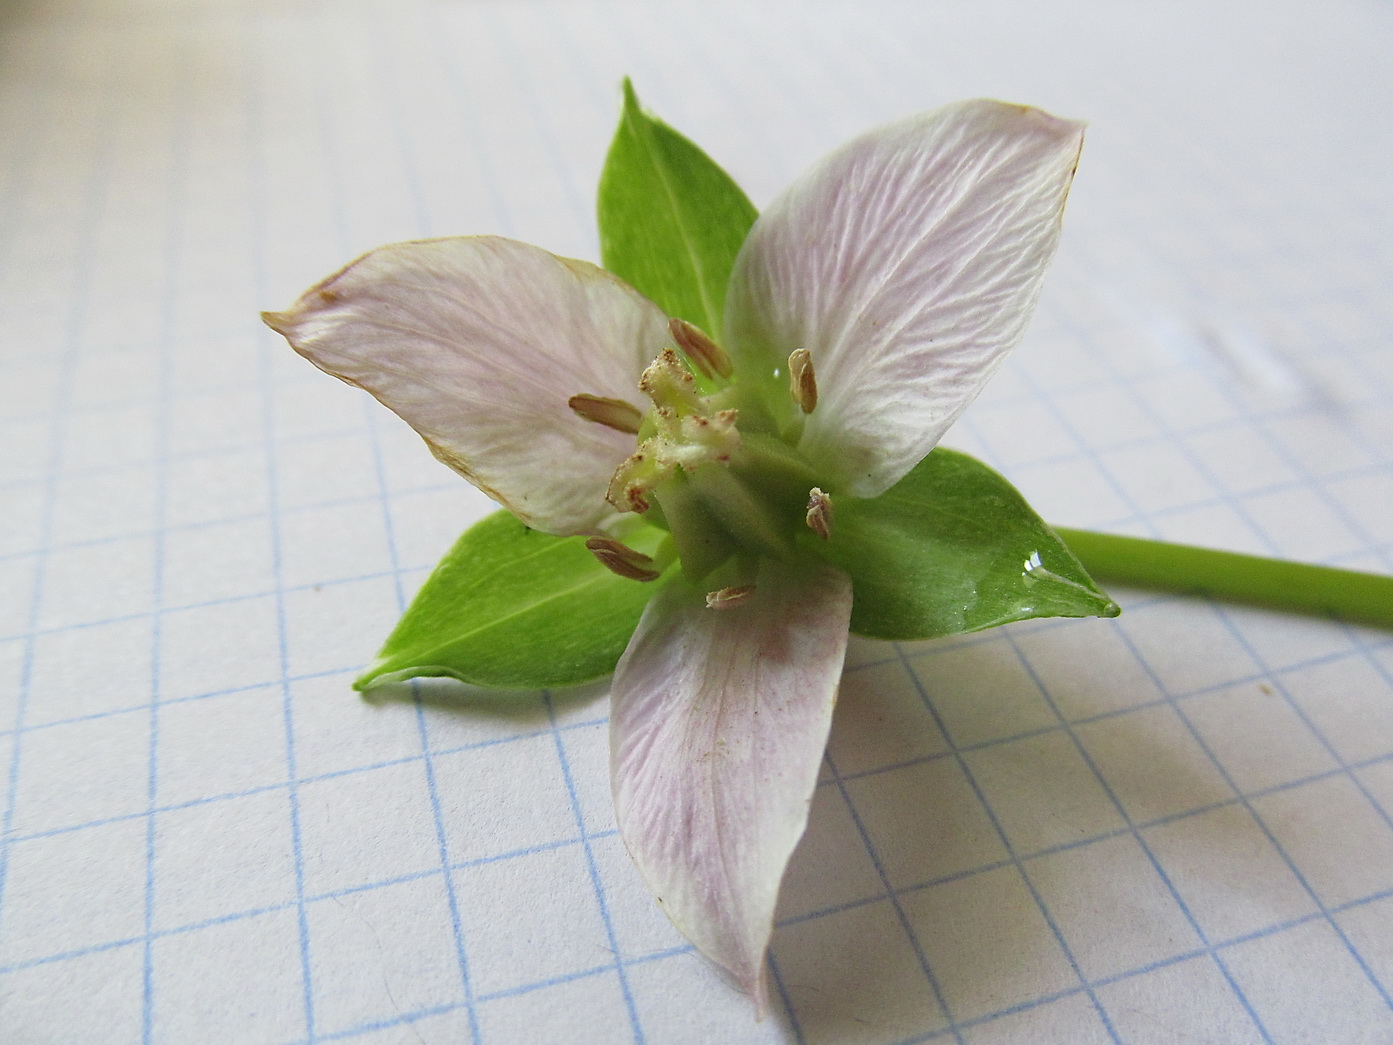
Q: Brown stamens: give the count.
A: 6